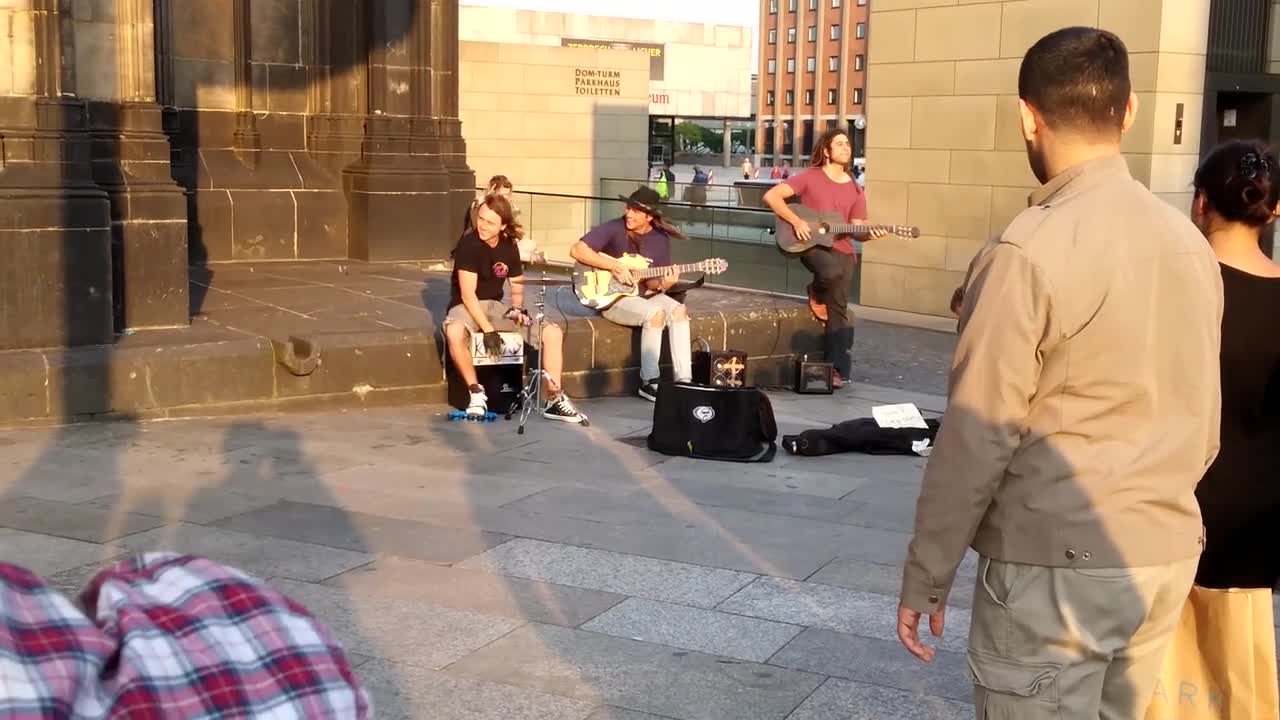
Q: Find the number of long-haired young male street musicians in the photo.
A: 3